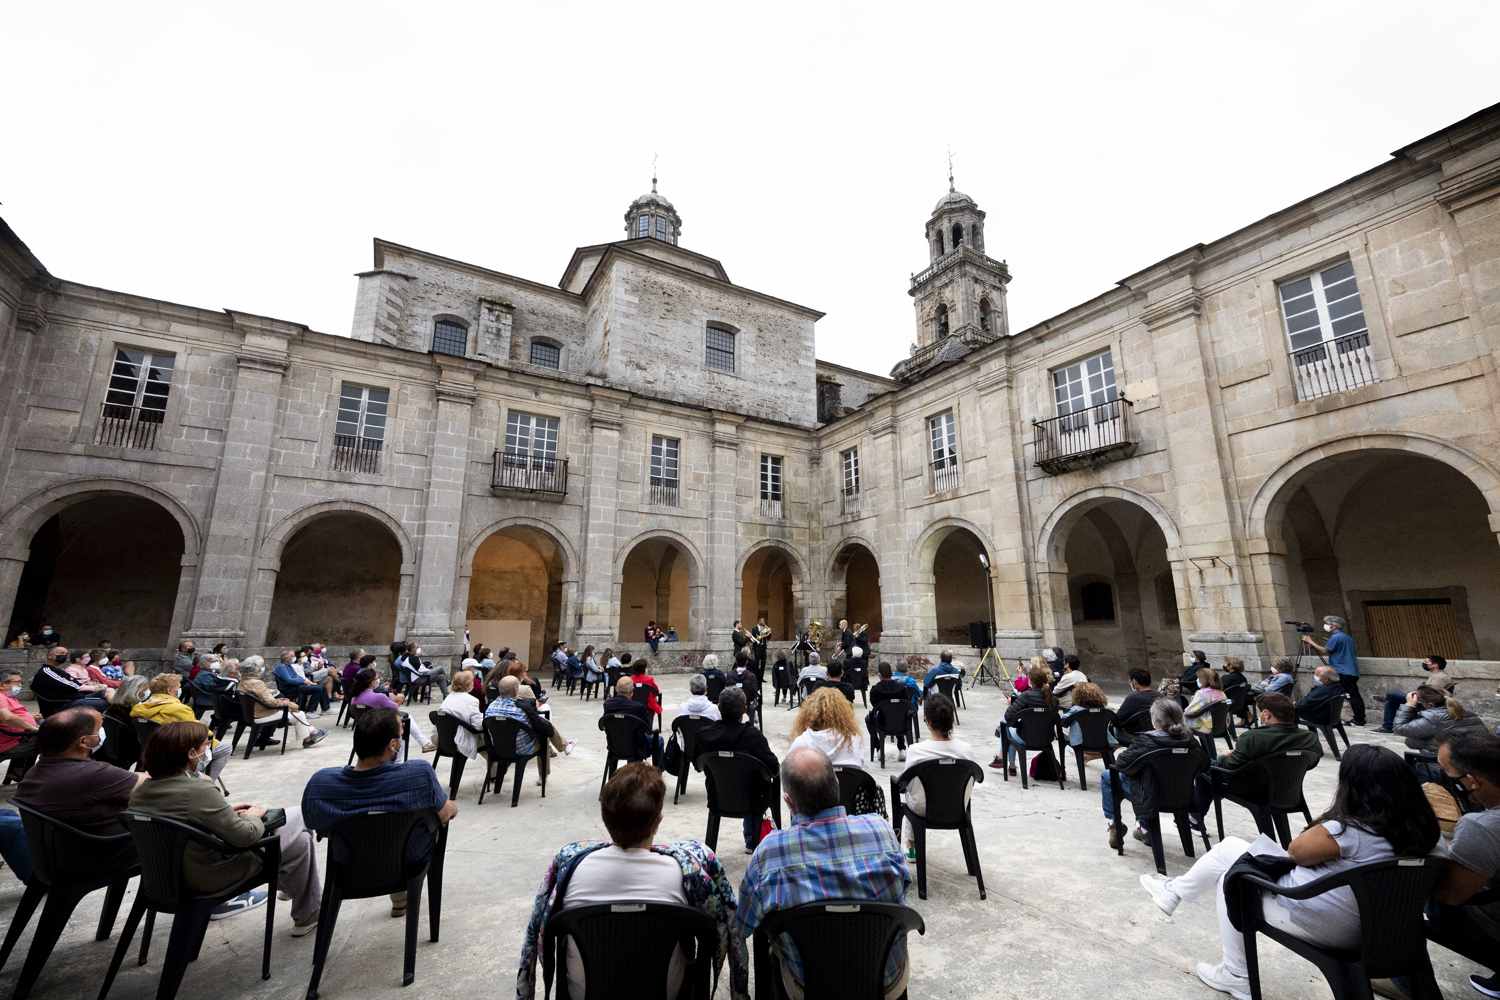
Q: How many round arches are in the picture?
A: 9